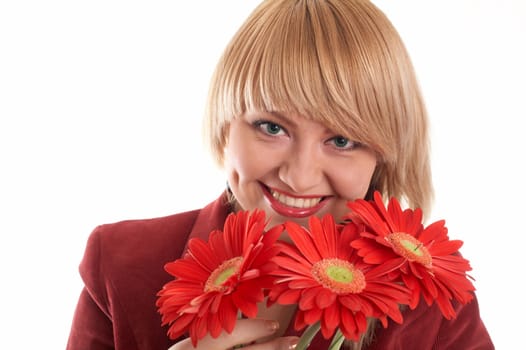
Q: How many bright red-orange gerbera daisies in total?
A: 3